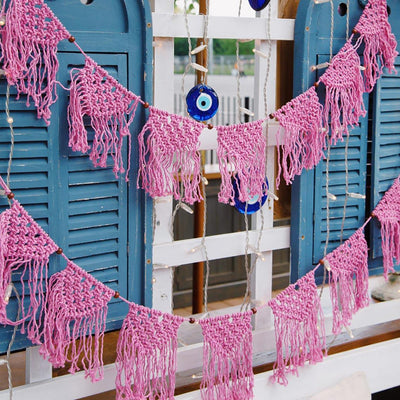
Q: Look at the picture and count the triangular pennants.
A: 14